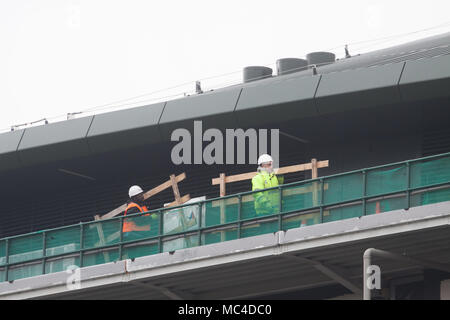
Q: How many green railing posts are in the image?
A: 11